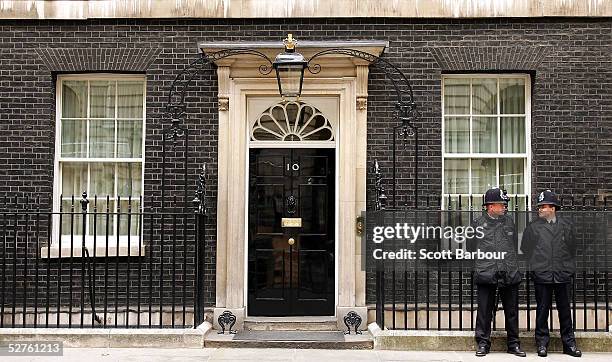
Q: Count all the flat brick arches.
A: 2